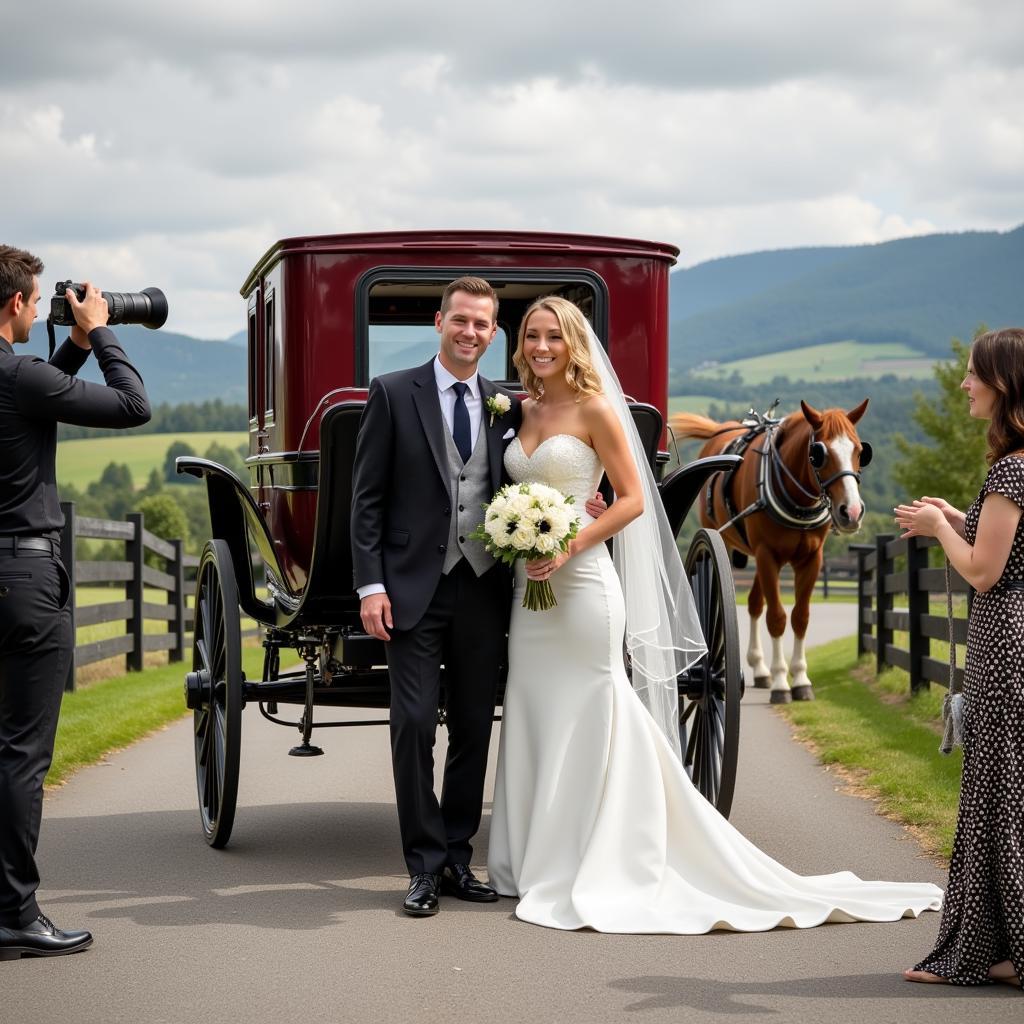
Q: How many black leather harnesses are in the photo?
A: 1